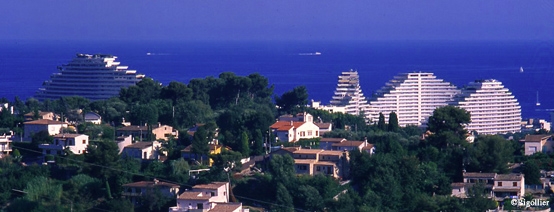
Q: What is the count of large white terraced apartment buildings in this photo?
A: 4